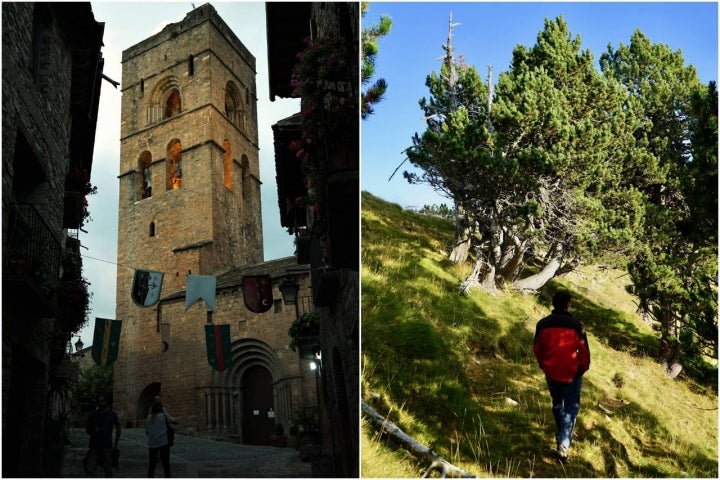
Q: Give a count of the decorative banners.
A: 5